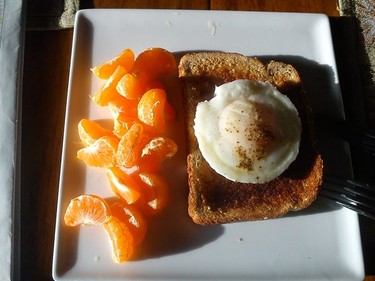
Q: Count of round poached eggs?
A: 1